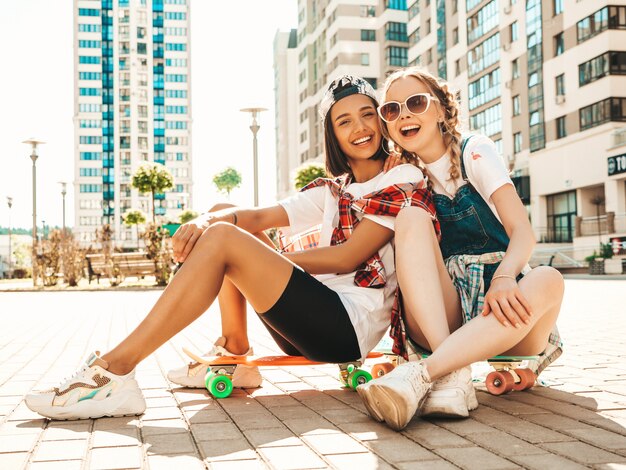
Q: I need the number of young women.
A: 2